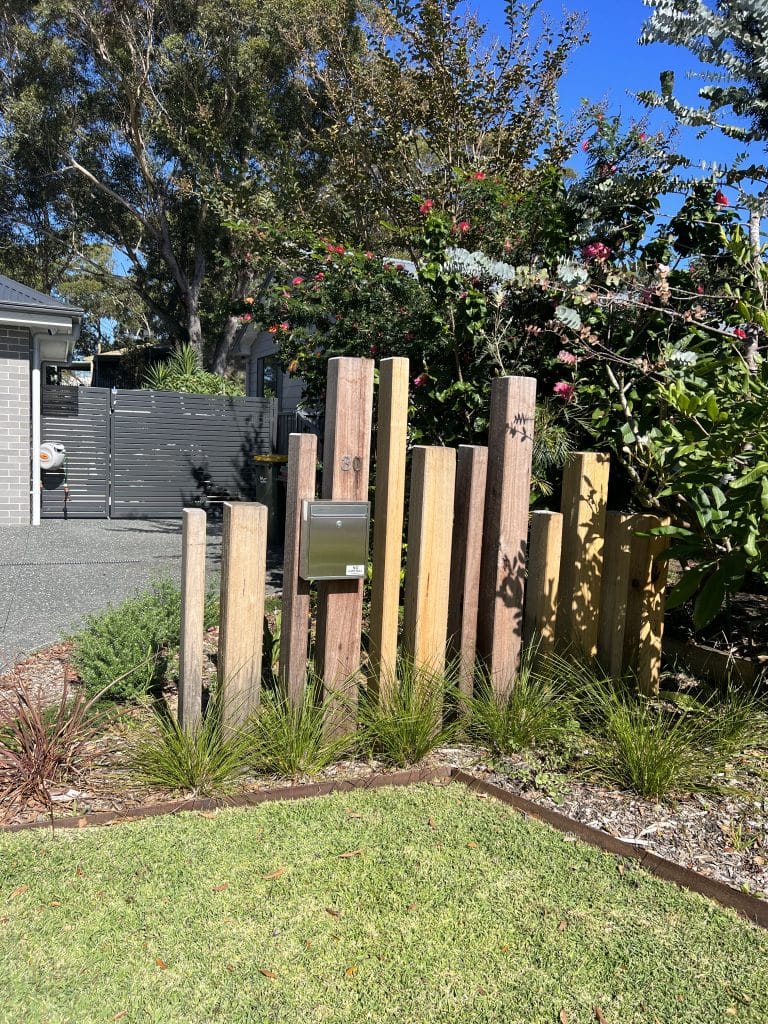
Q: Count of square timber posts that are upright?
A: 12